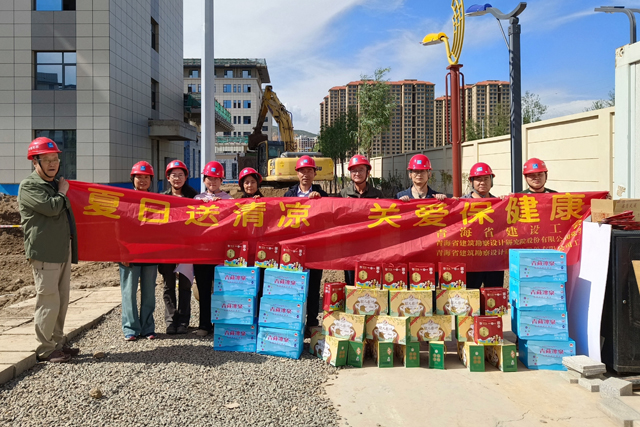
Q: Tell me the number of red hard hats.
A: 10